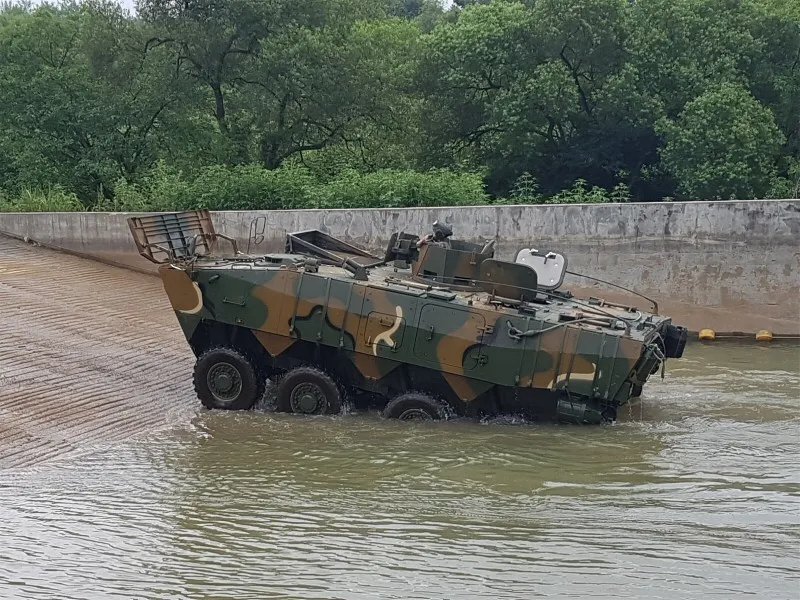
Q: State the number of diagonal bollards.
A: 0